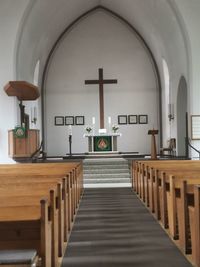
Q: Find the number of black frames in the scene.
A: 6